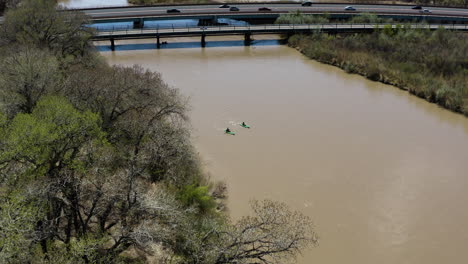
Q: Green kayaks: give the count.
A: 2